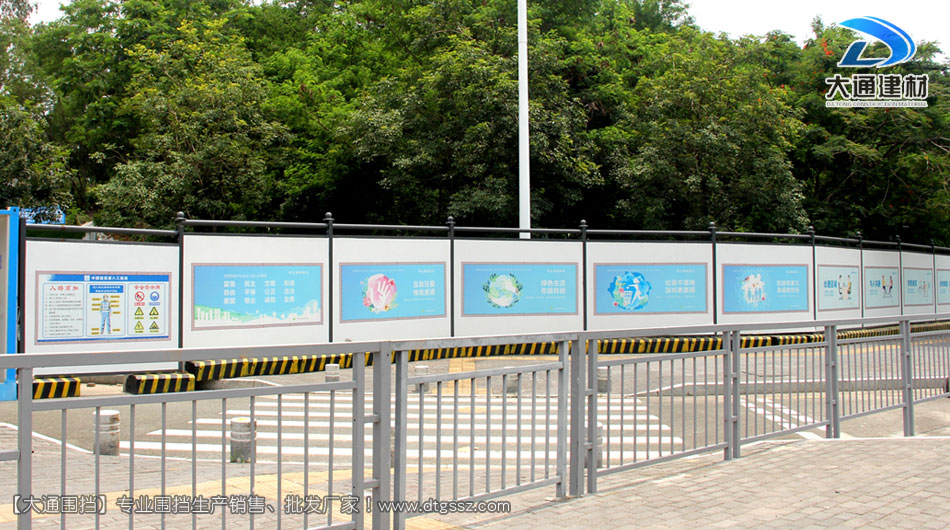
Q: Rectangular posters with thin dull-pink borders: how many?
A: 10